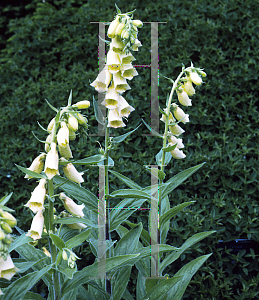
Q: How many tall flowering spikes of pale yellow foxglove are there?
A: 3